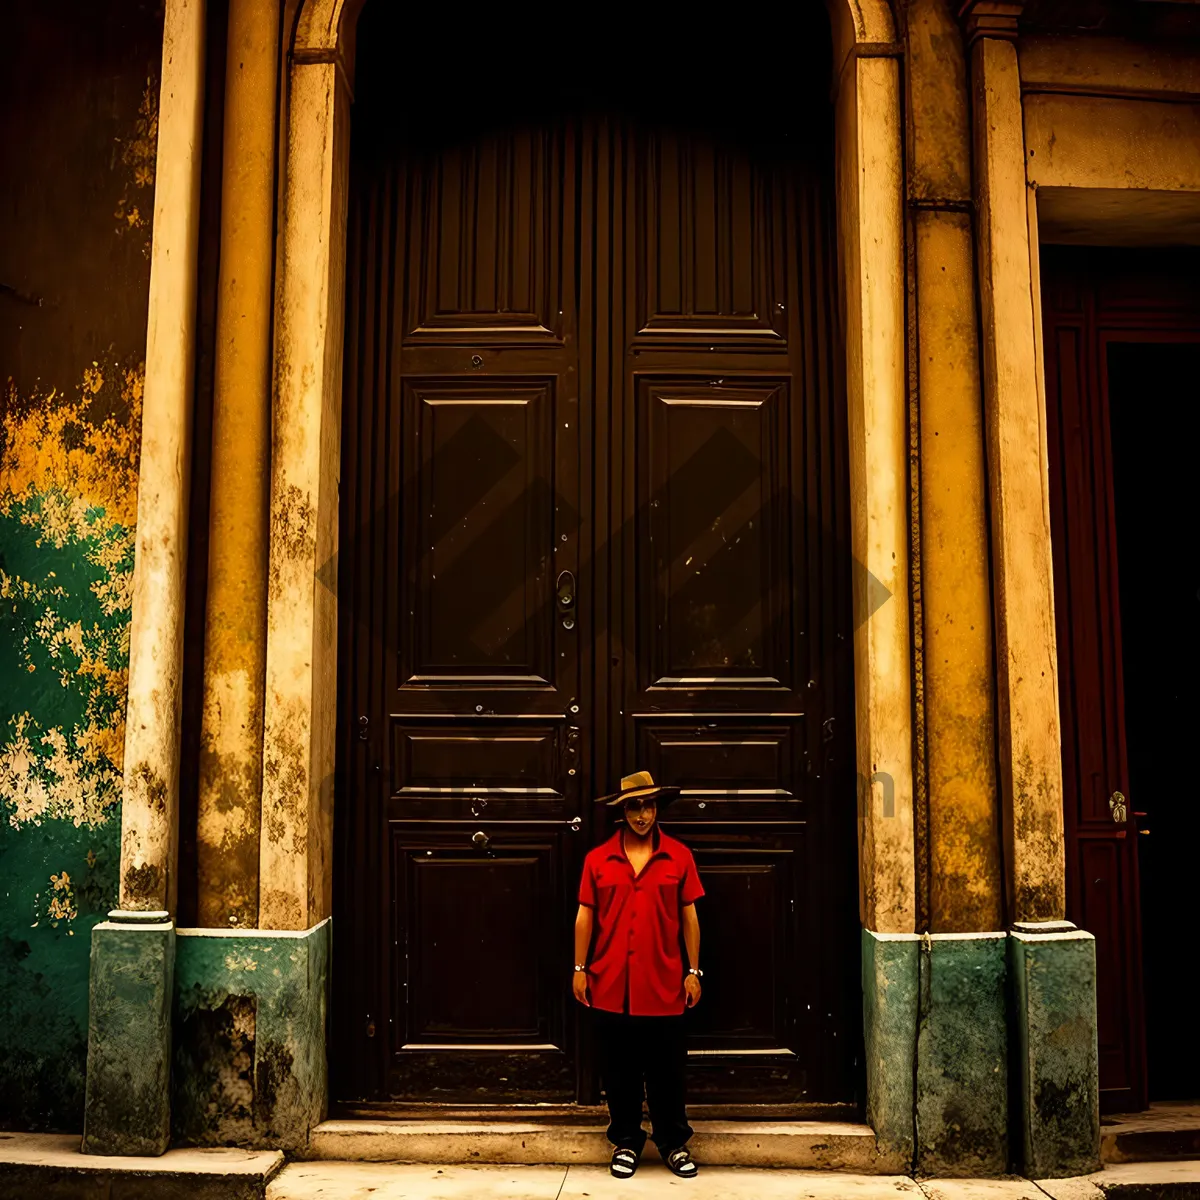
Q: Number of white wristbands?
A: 2